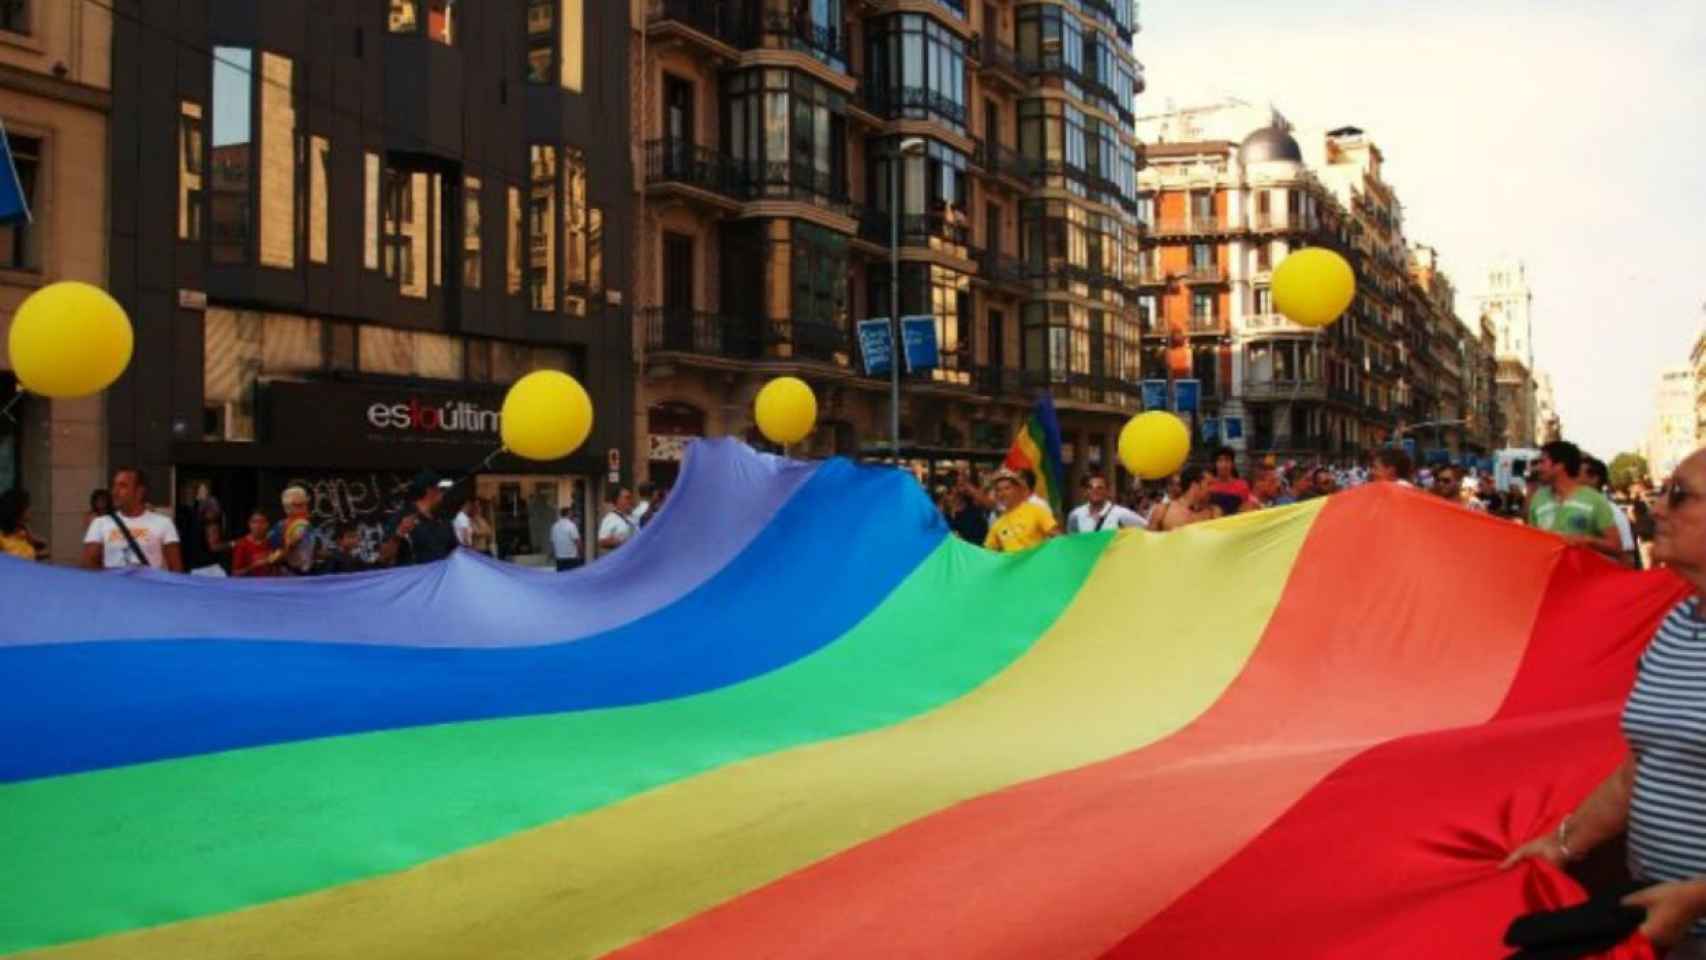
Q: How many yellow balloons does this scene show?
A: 5